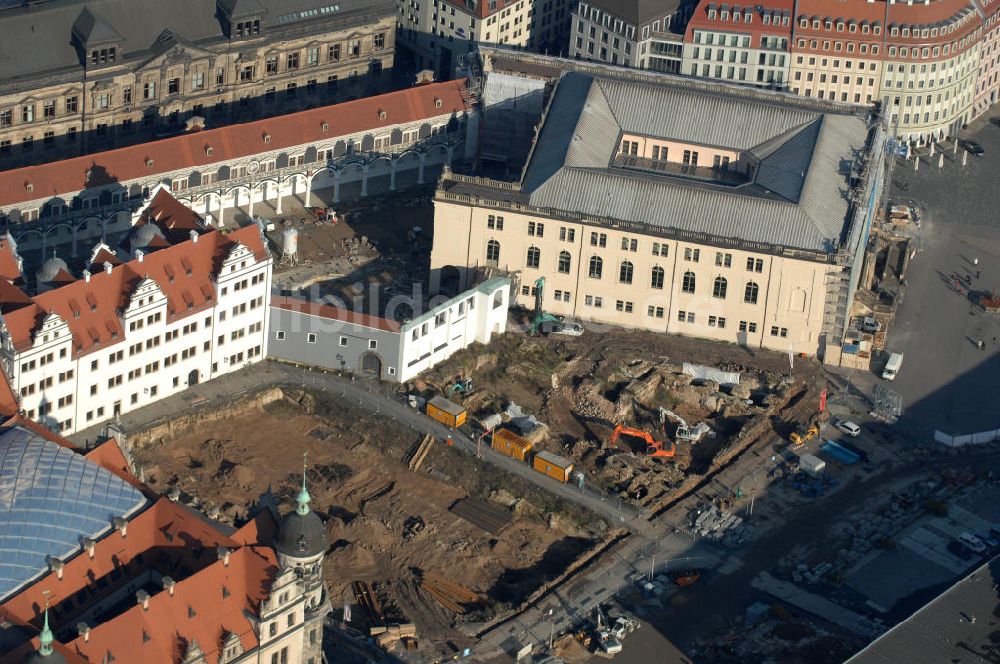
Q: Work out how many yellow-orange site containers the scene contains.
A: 3